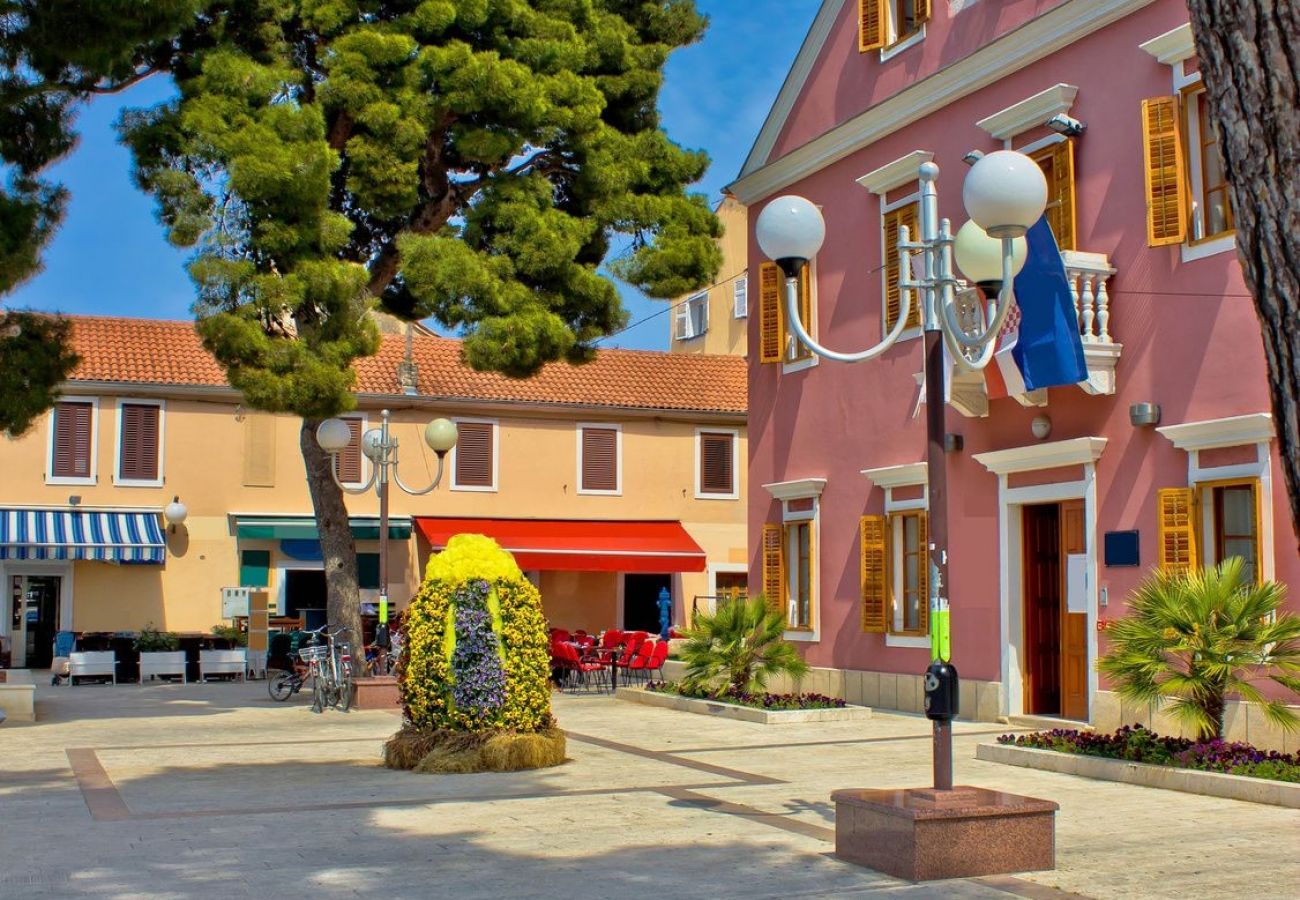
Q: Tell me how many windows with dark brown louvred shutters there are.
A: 6